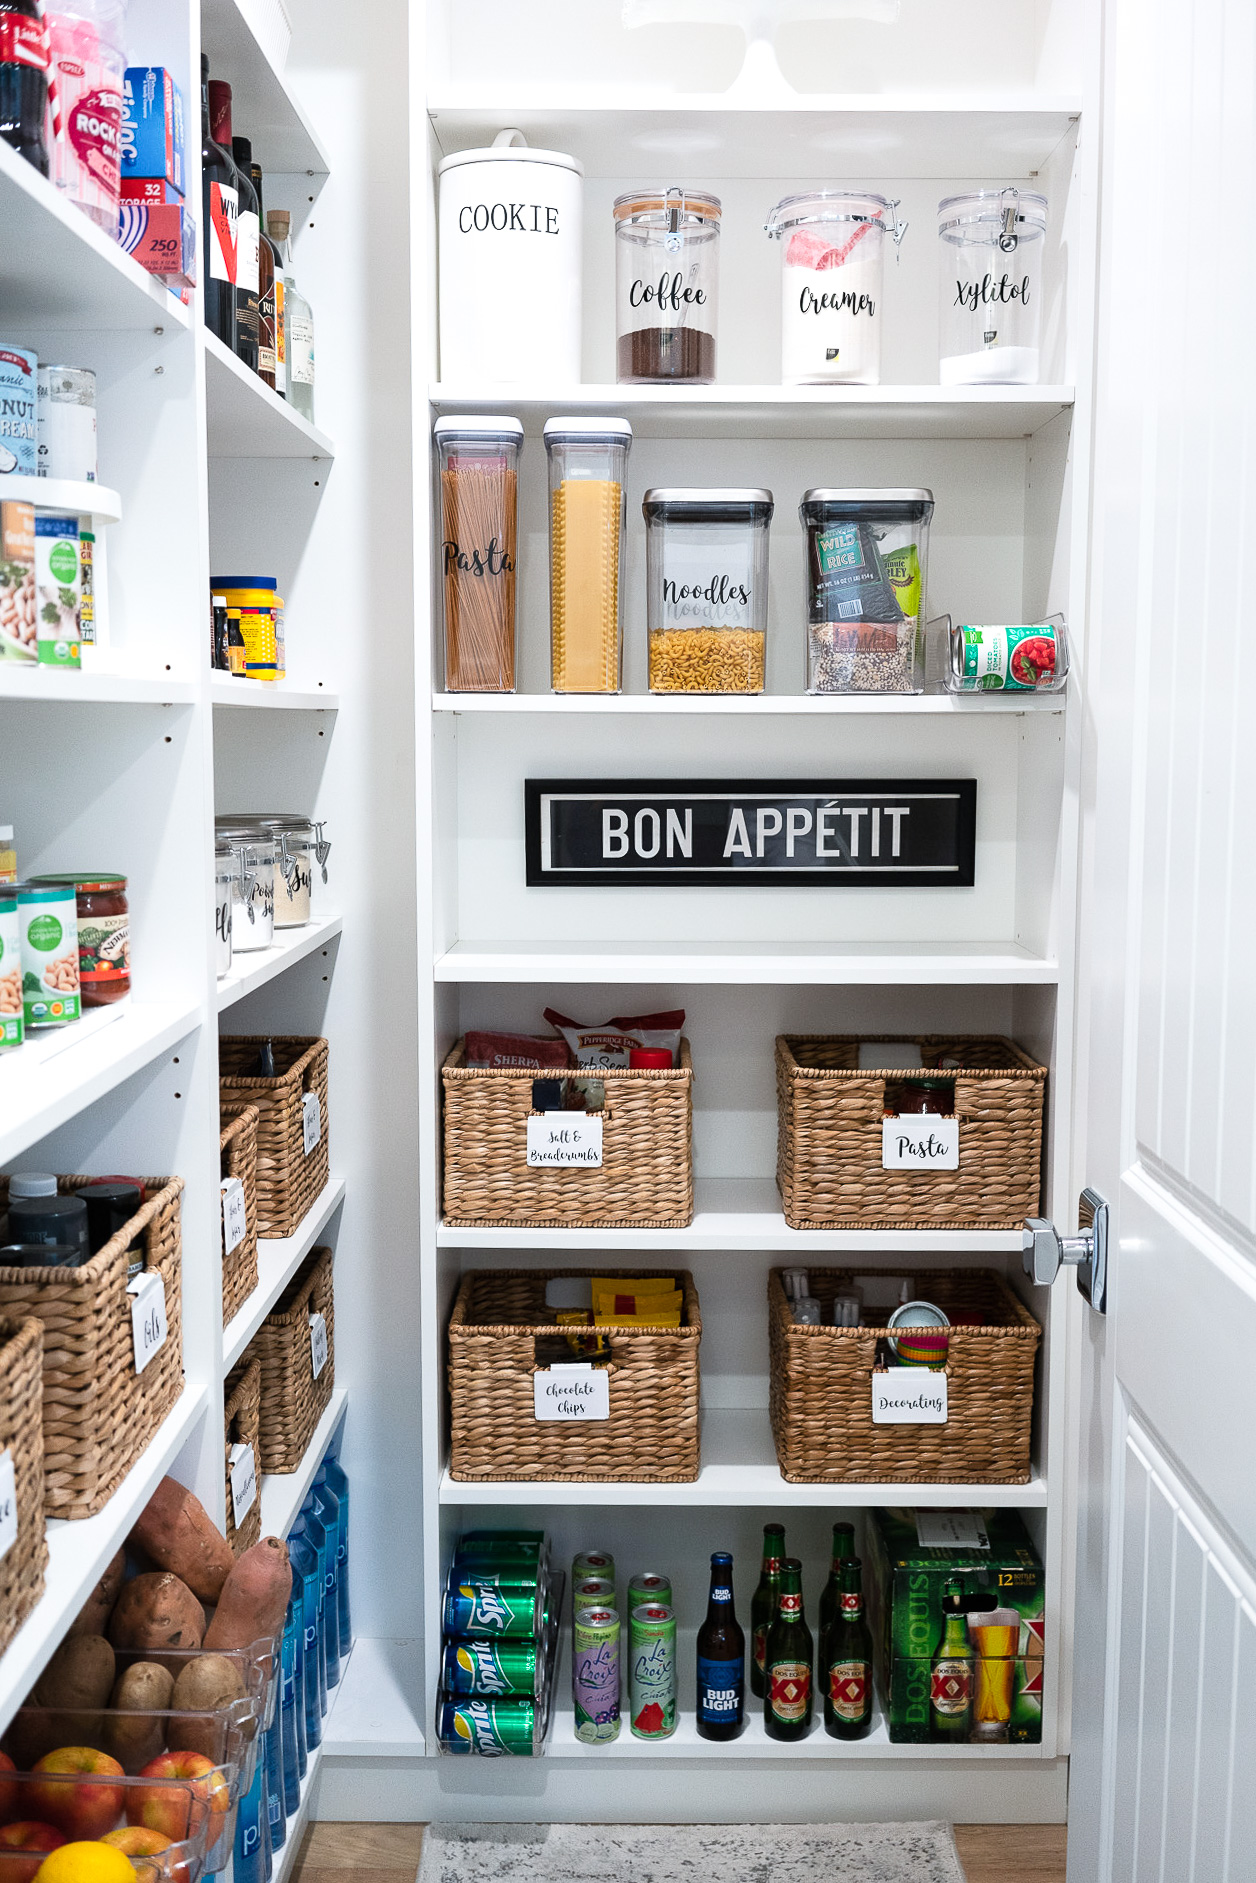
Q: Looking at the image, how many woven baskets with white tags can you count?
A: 10